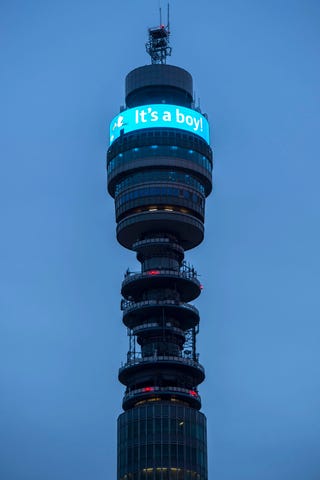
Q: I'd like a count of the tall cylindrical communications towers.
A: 1